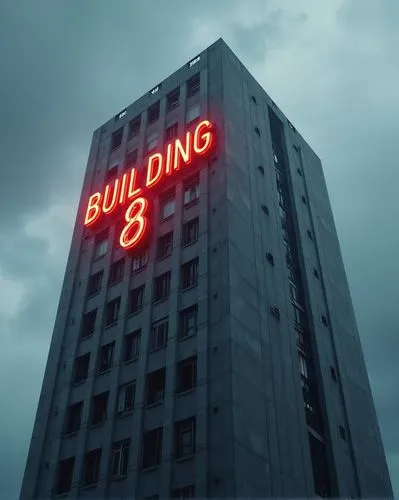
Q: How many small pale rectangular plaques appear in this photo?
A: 3